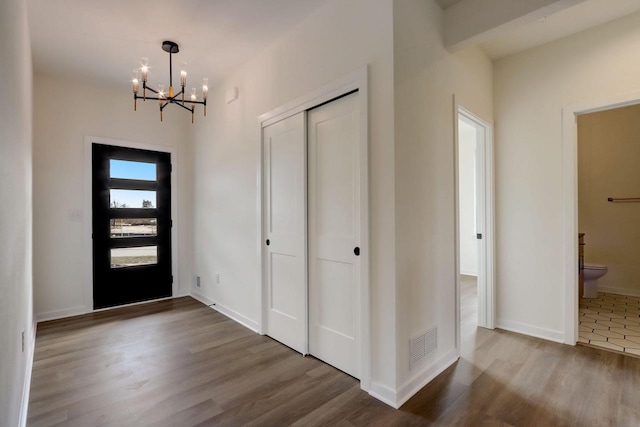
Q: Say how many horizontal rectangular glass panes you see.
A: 4